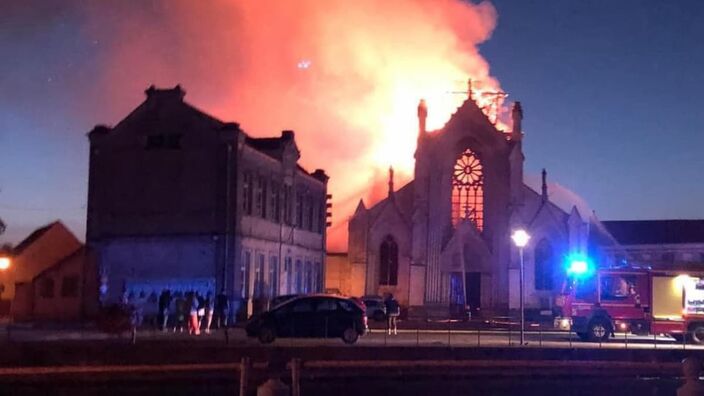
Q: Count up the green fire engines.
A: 0